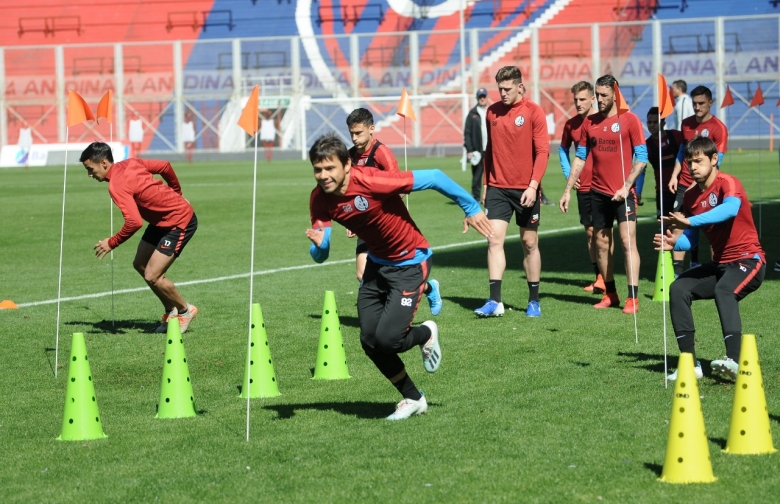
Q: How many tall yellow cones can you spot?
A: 2